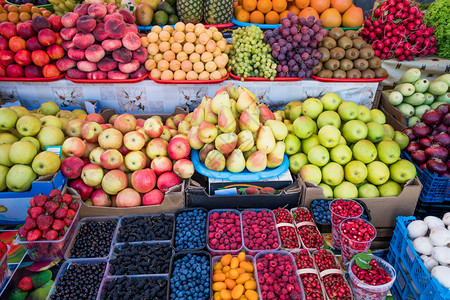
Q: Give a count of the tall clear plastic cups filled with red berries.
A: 3